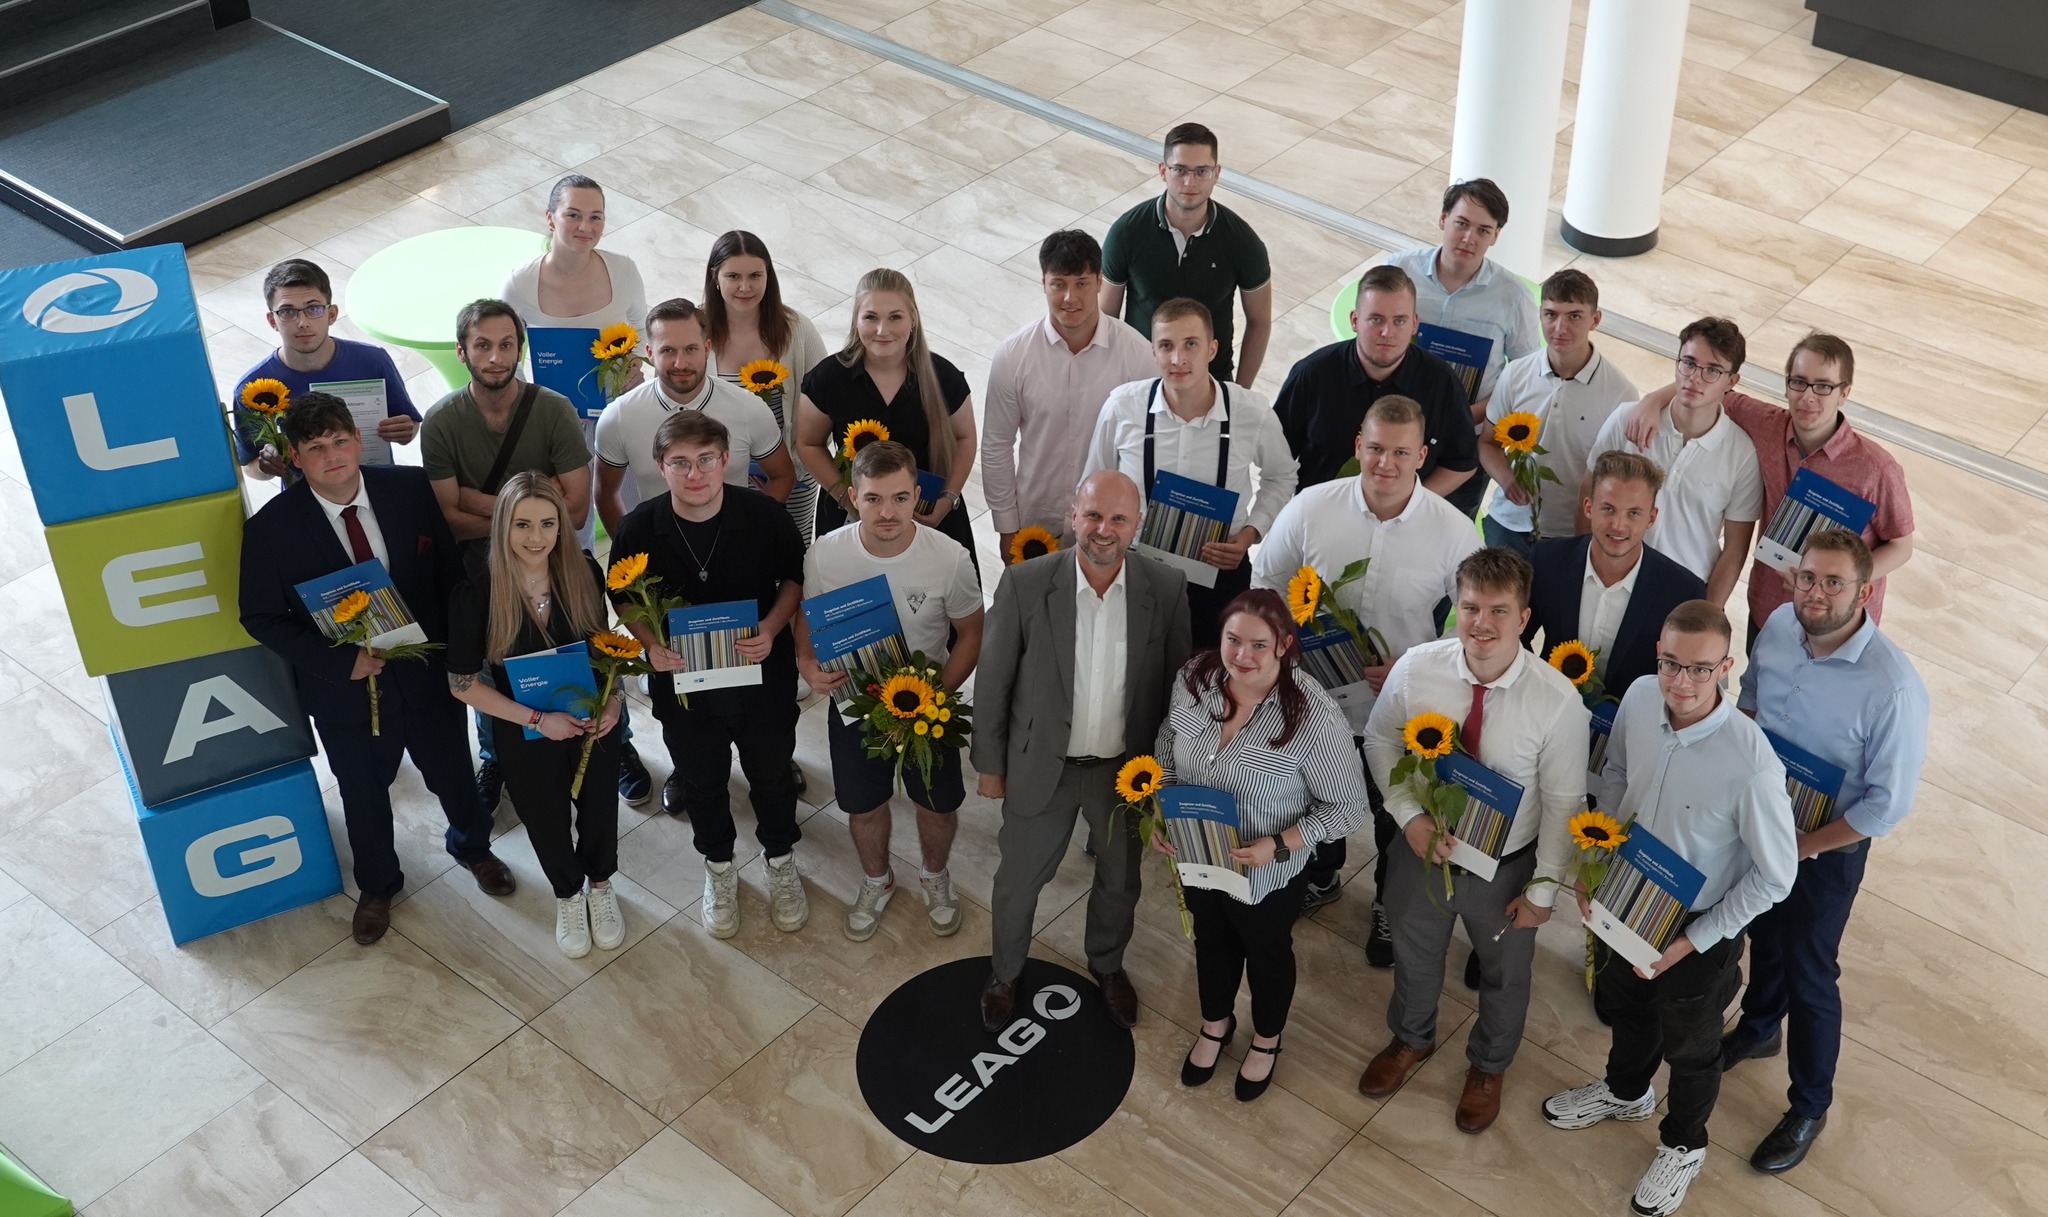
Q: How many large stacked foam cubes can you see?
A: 4